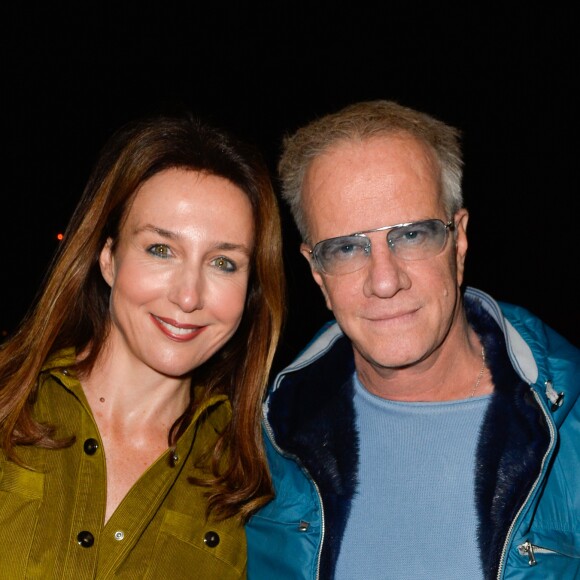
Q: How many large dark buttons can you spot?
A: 3